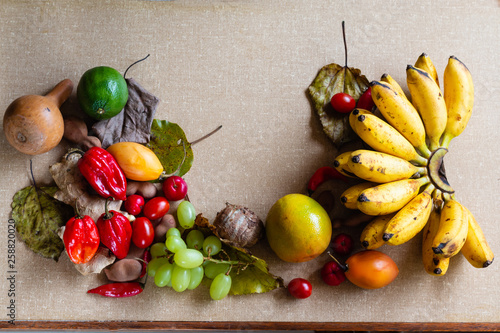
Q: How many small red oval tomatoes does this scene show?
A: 4